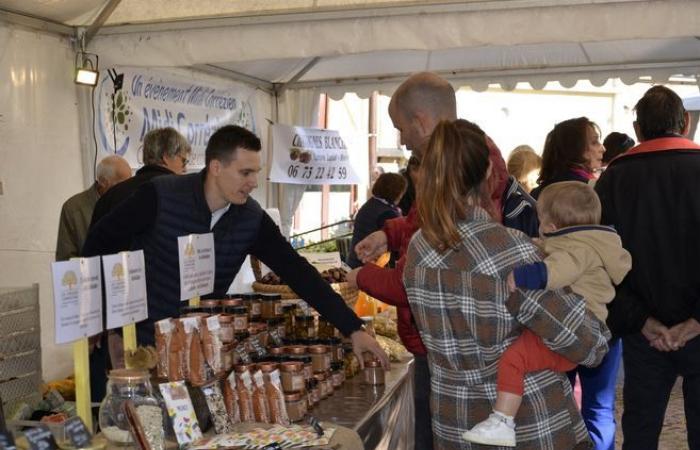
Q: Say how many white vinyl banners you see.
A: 2